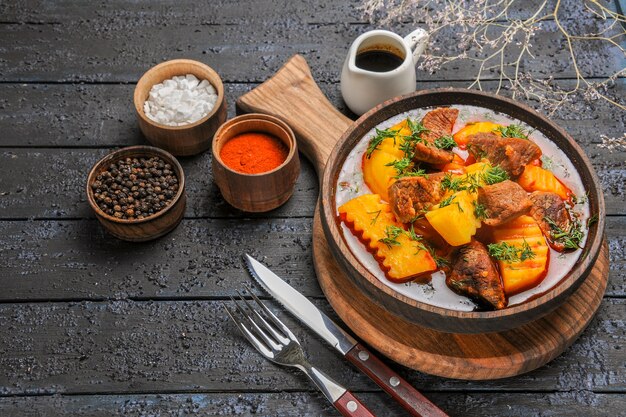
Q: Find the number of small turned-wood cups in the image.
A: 3